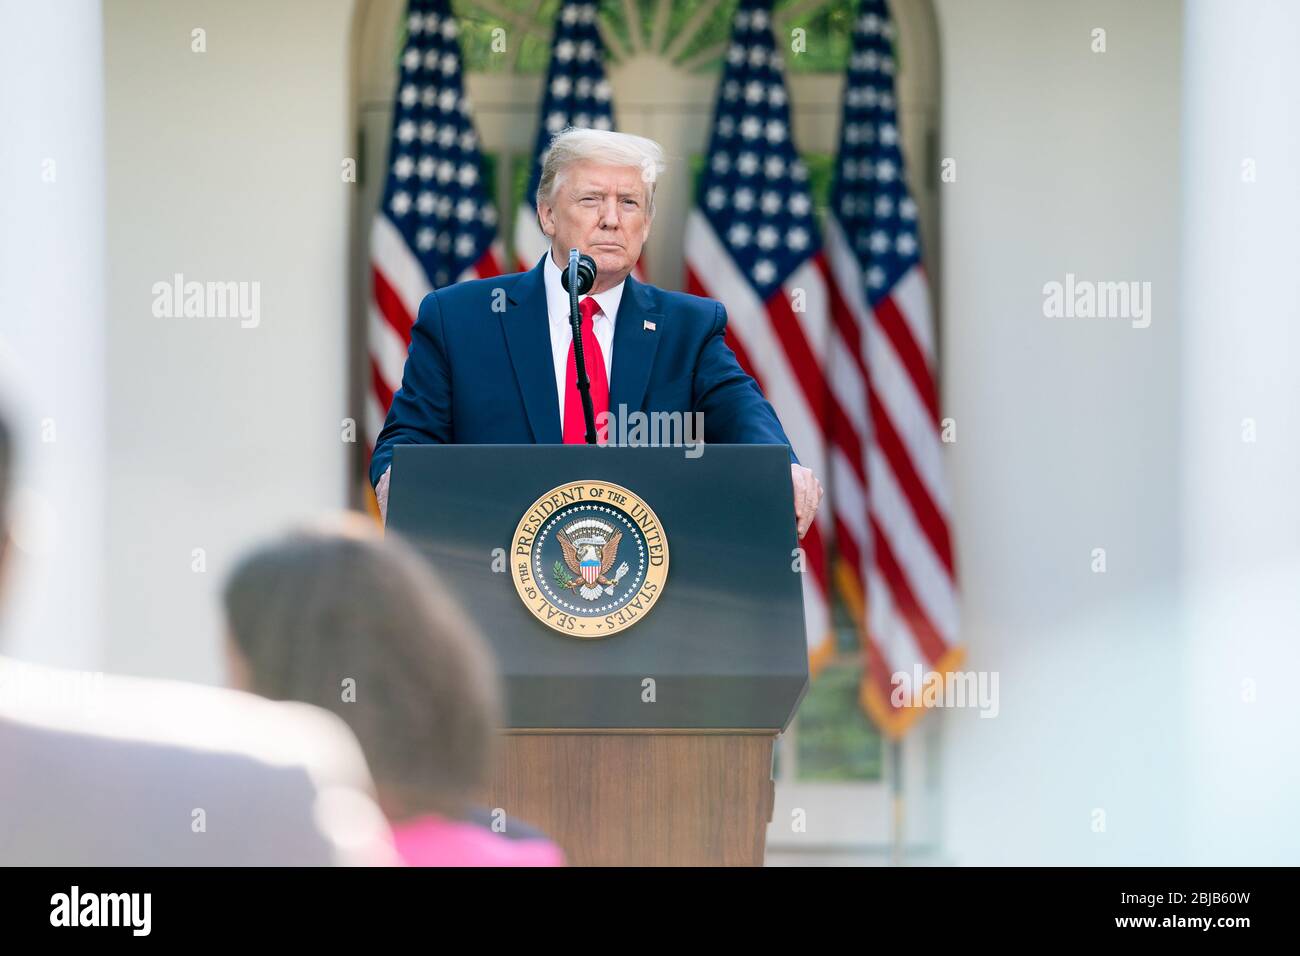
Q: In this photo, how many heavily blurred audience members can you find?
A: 2